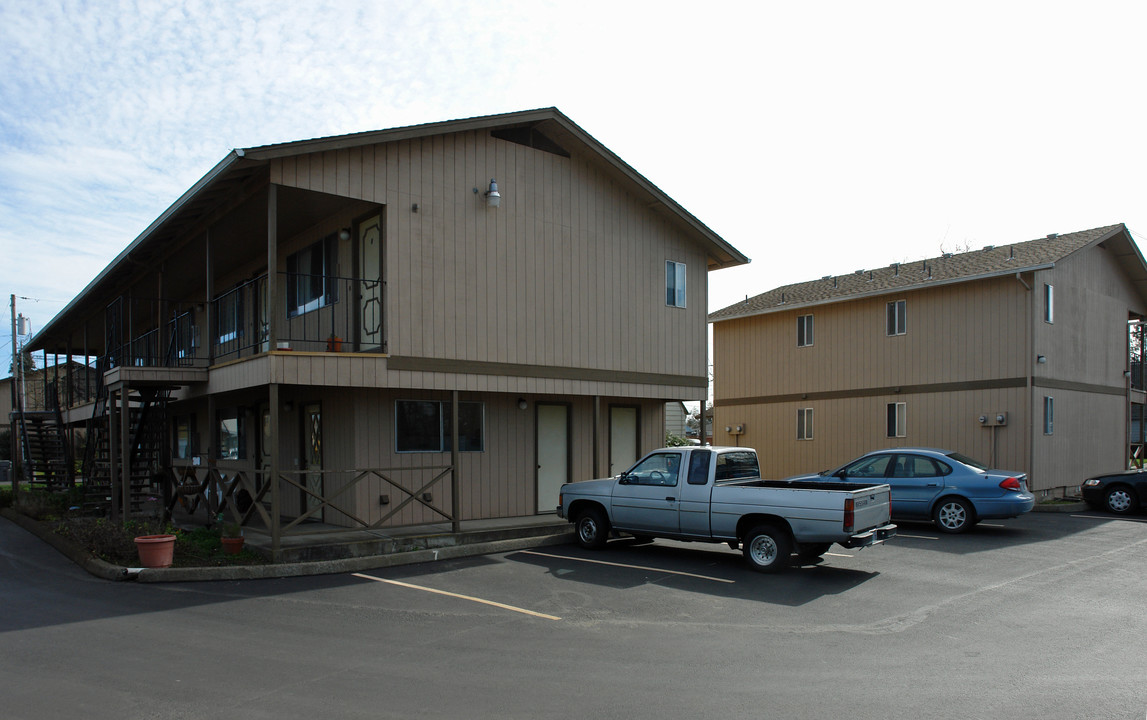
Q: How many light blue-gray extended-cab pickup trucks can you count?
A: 1